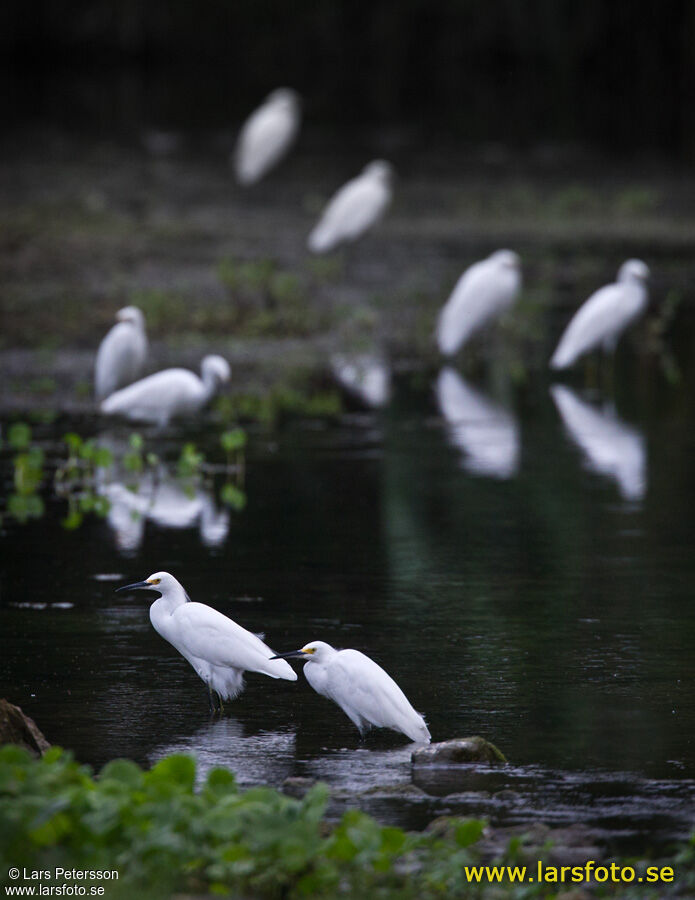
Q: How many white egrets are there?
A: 8